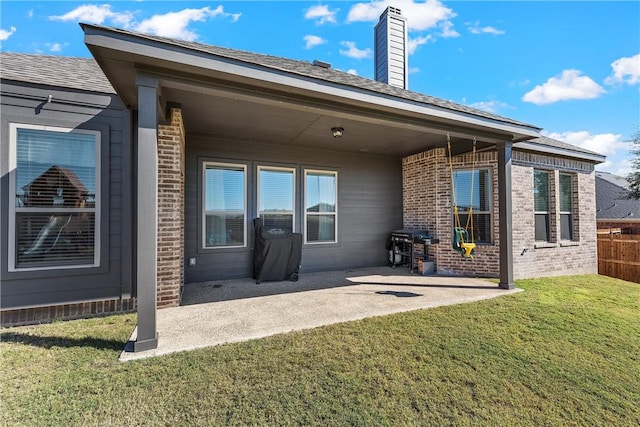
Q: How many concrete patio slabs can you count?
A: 1